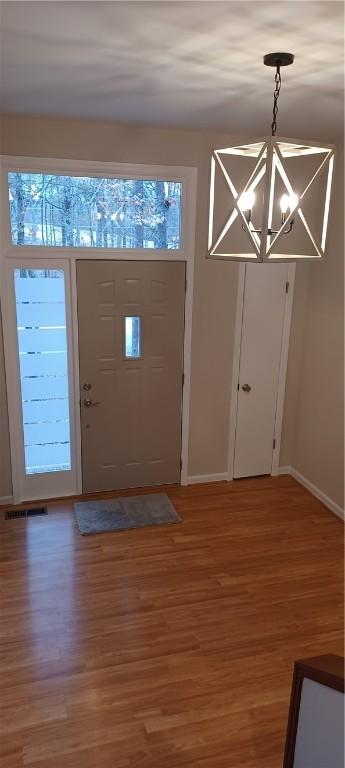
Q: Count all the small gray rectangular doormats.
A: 1